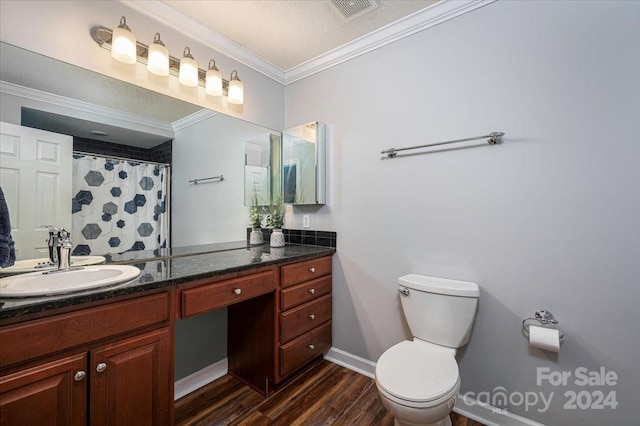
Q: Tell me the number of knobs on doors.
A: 2